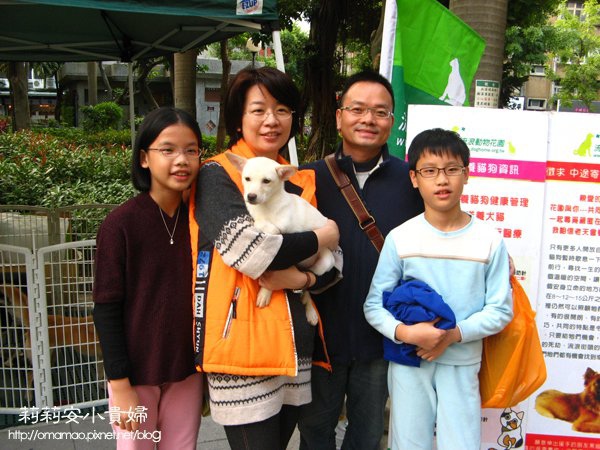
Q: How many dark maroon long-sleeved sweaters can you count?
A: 1